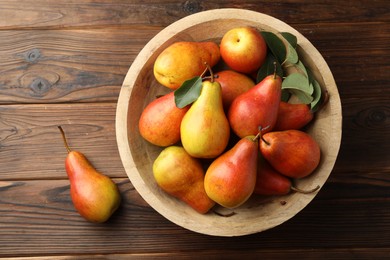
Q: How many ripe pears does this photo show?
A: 12